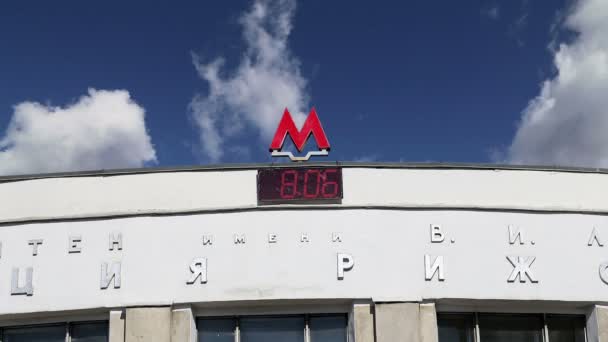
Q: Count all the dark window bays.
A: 3